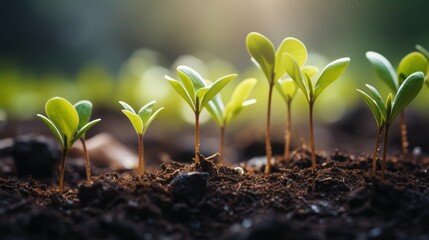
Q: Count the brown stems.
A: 11